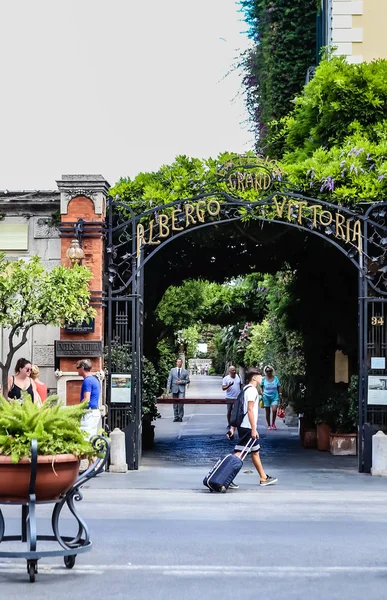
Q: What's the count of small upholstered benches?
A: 0